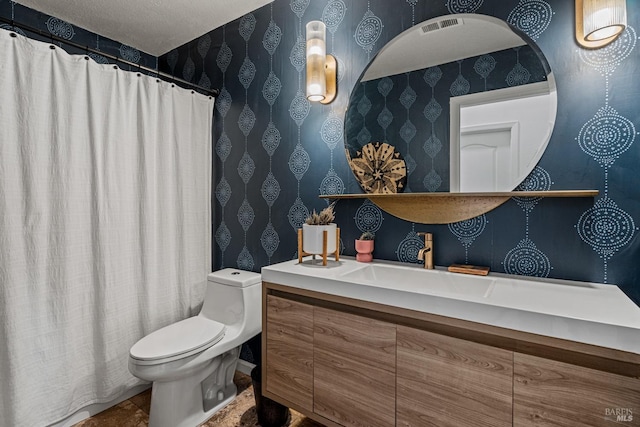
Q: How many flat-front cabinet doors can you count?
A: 4